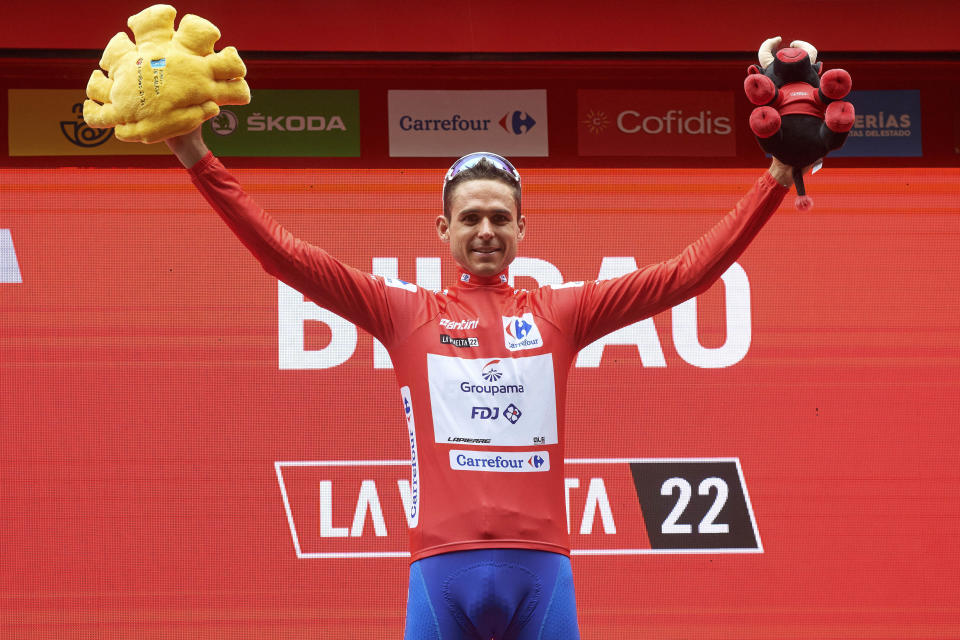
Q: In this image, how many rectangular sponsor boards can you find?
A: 5